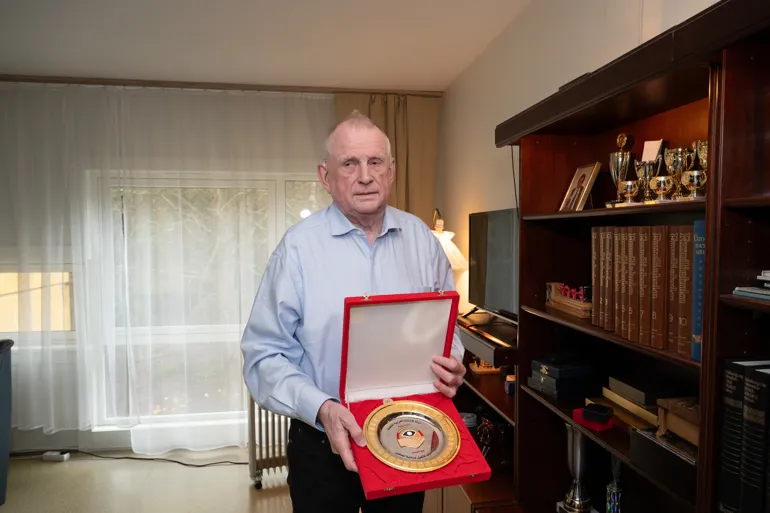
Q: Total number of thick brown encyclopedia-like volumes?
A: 10